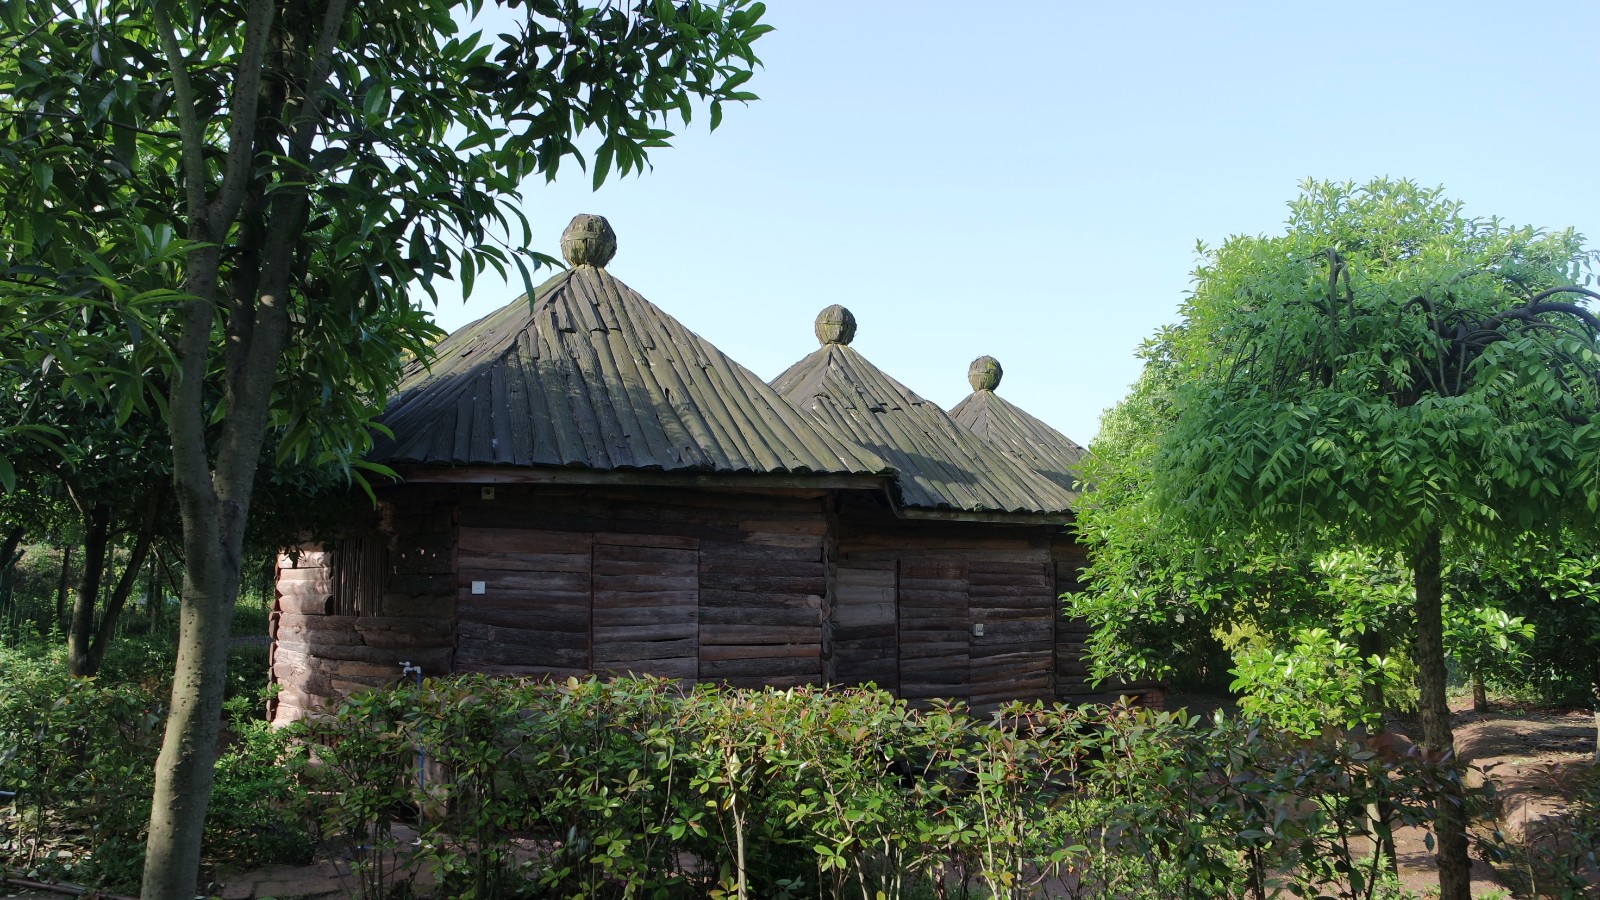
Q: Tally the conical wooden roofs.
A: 3